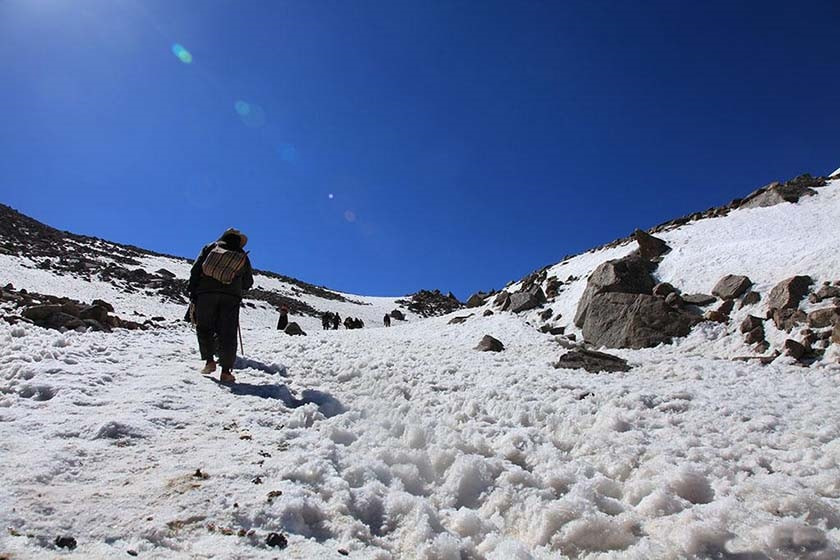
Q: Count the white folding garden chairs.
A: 0